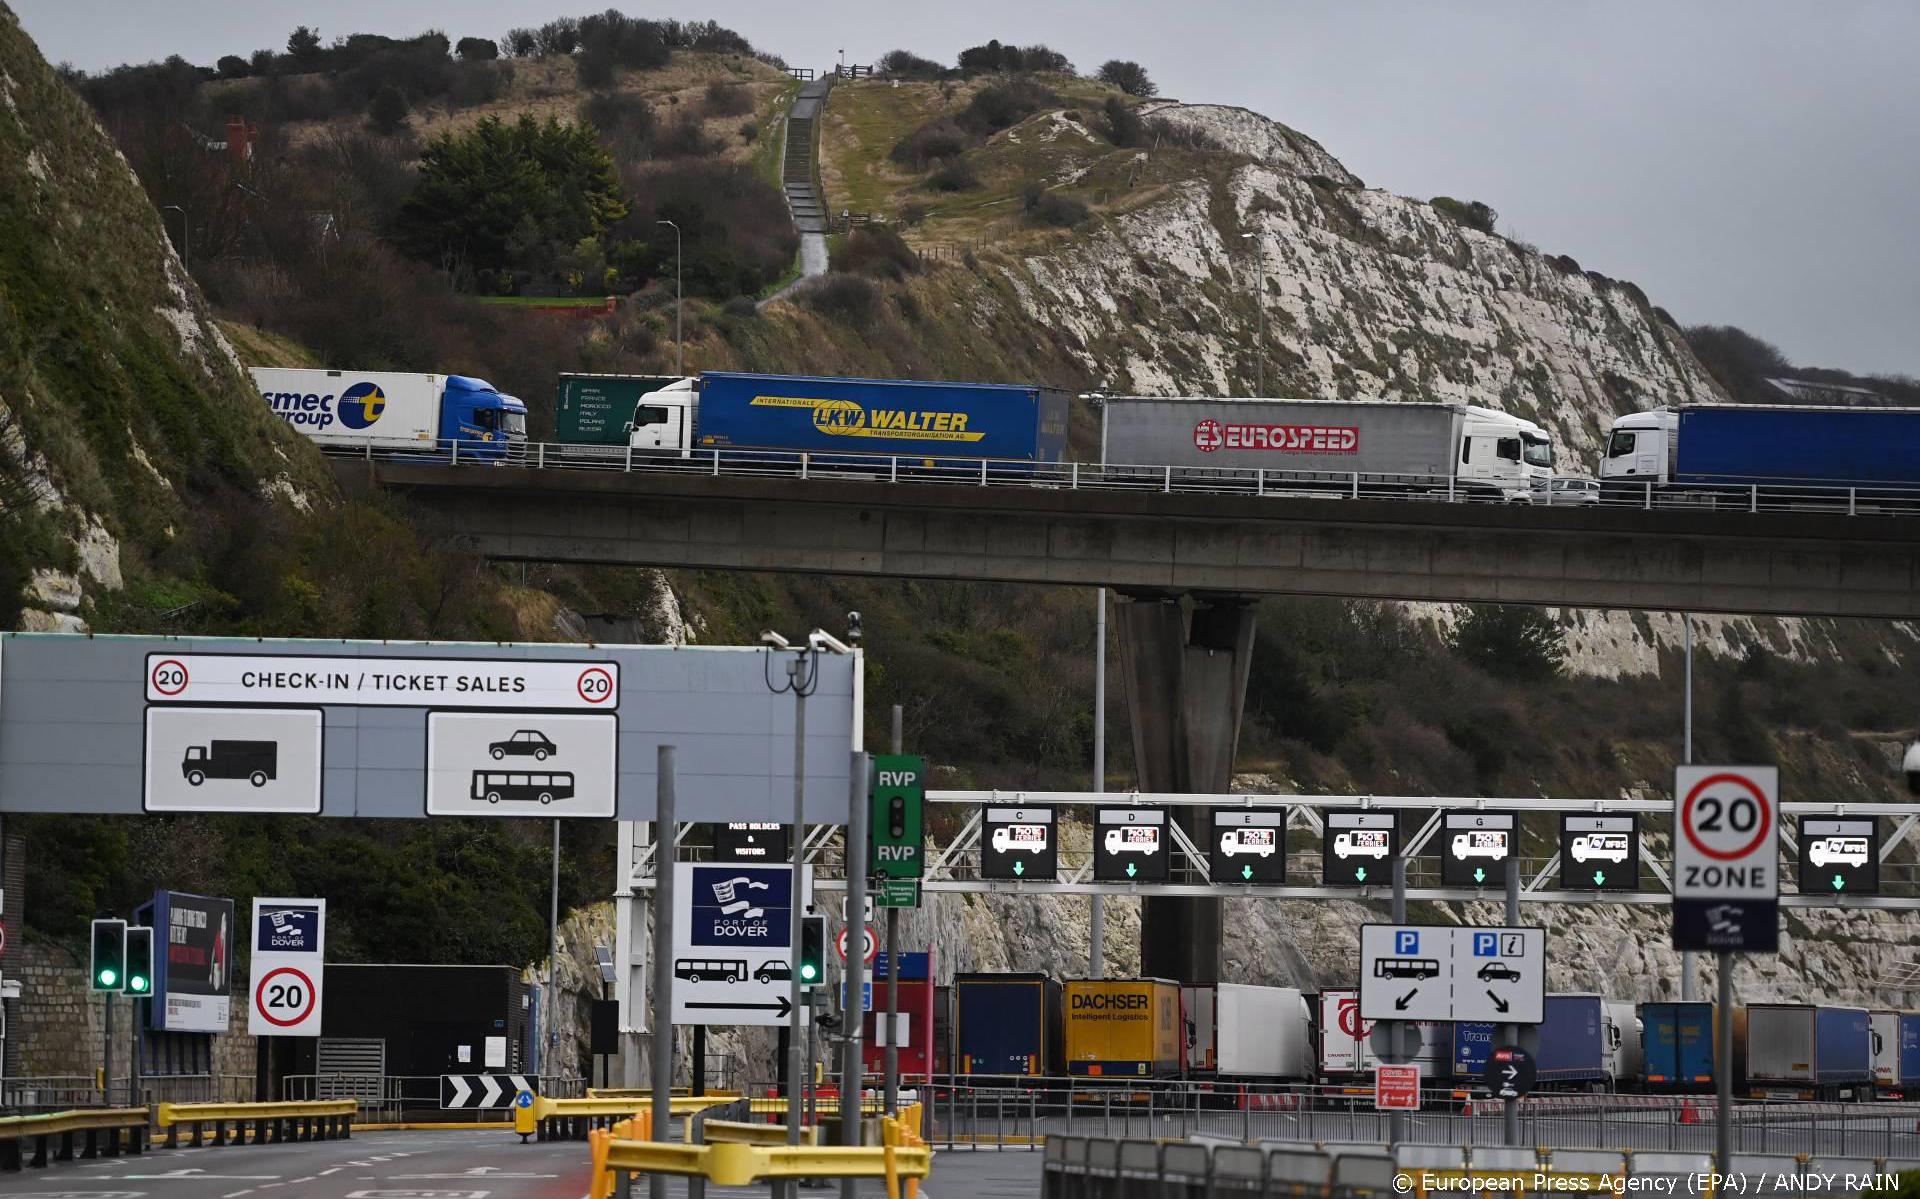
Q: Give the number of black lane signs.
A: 7